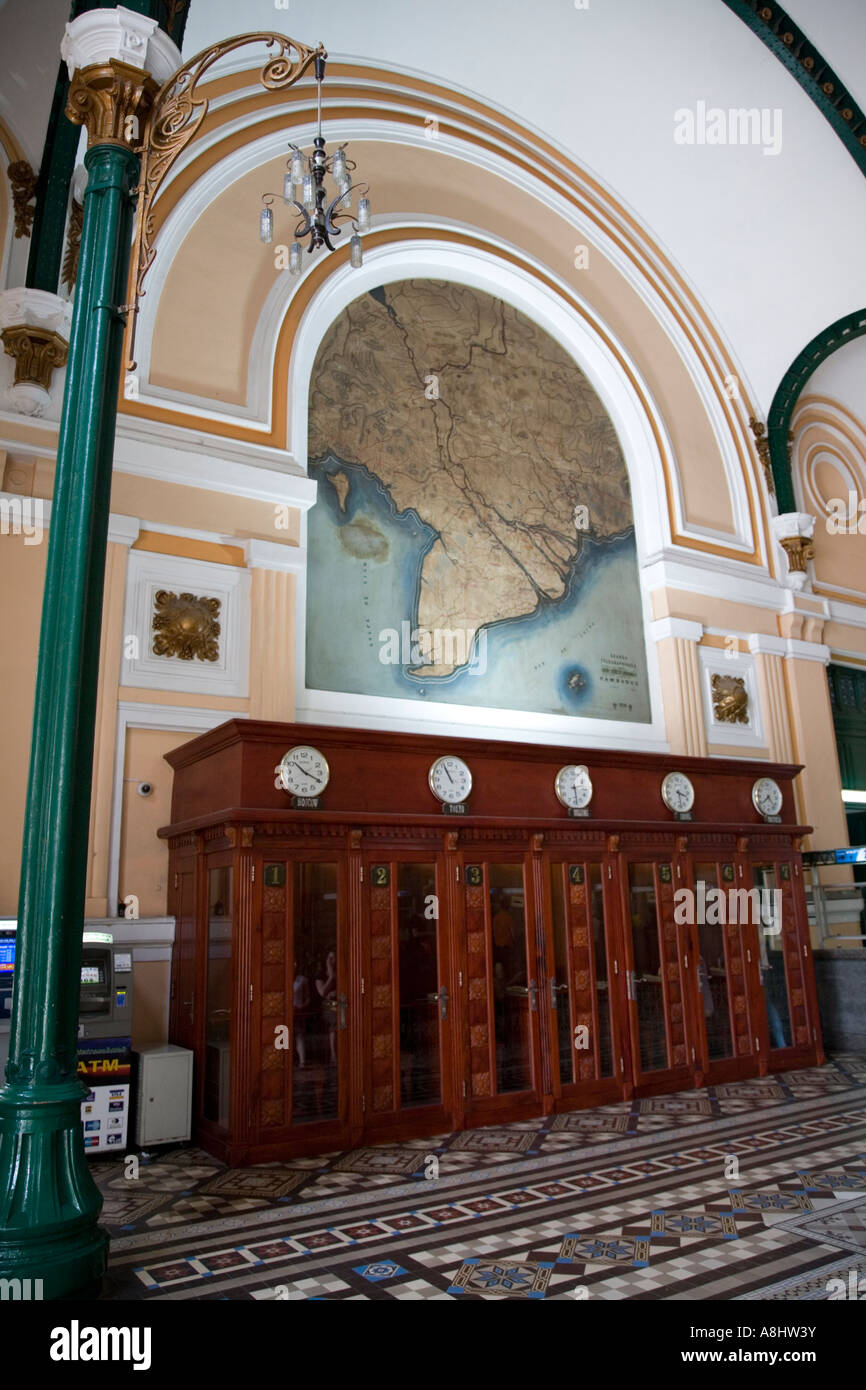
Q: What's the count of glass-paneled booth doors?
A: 7